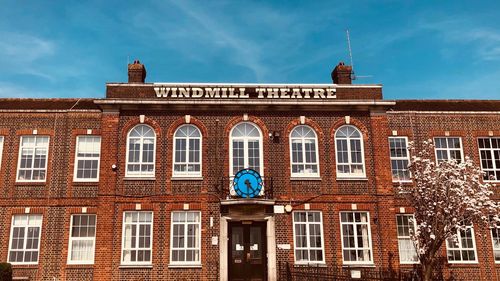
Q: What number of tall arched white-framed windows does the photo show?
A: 5